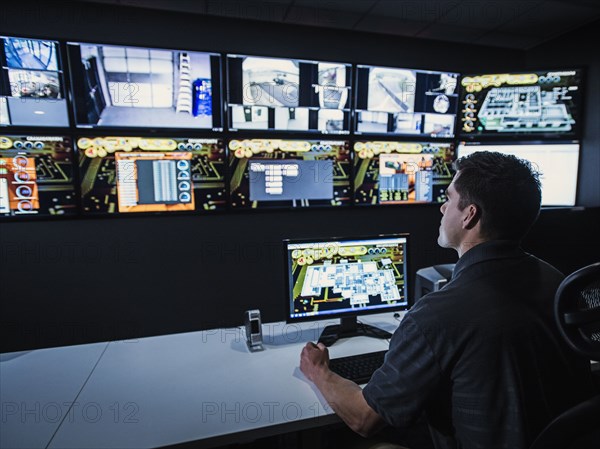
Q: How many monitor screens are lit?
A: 11